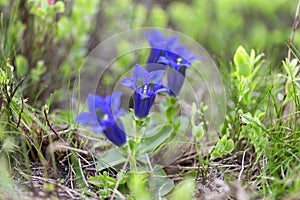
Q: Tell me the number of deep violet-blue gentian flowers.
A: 4